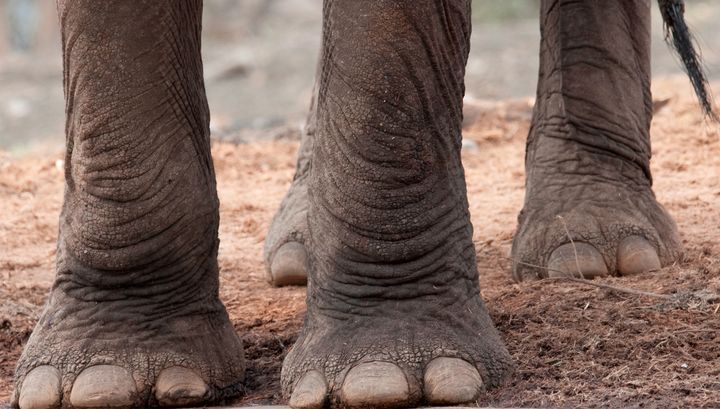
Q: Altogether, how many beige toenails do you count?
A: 9